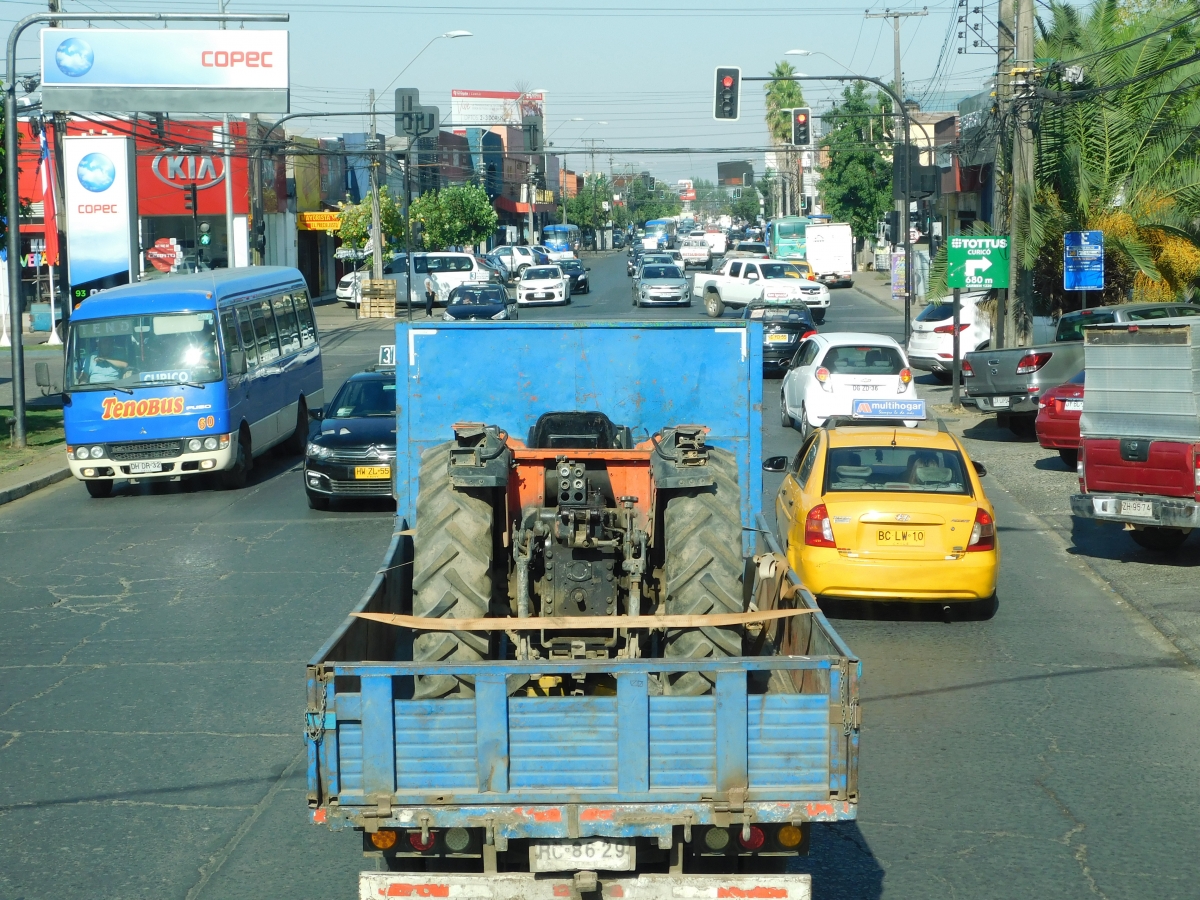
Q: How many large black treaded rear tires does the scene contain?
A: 2